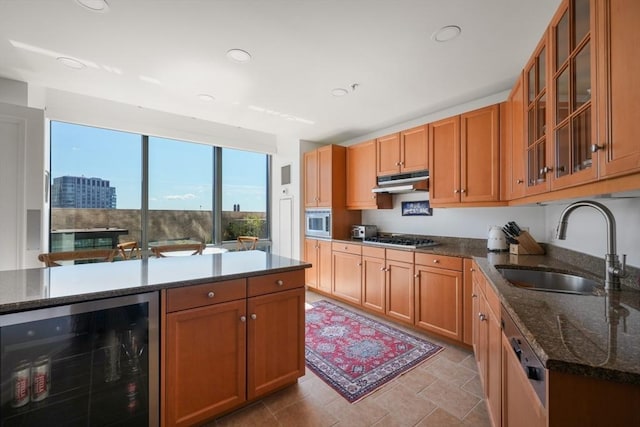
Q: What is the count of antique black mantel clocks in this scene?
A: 0